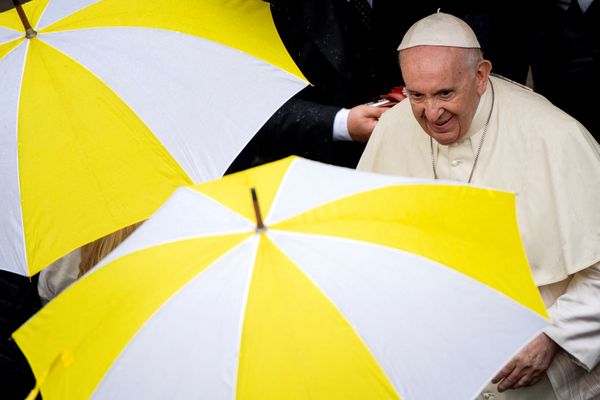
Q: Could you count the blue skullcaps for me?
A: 0